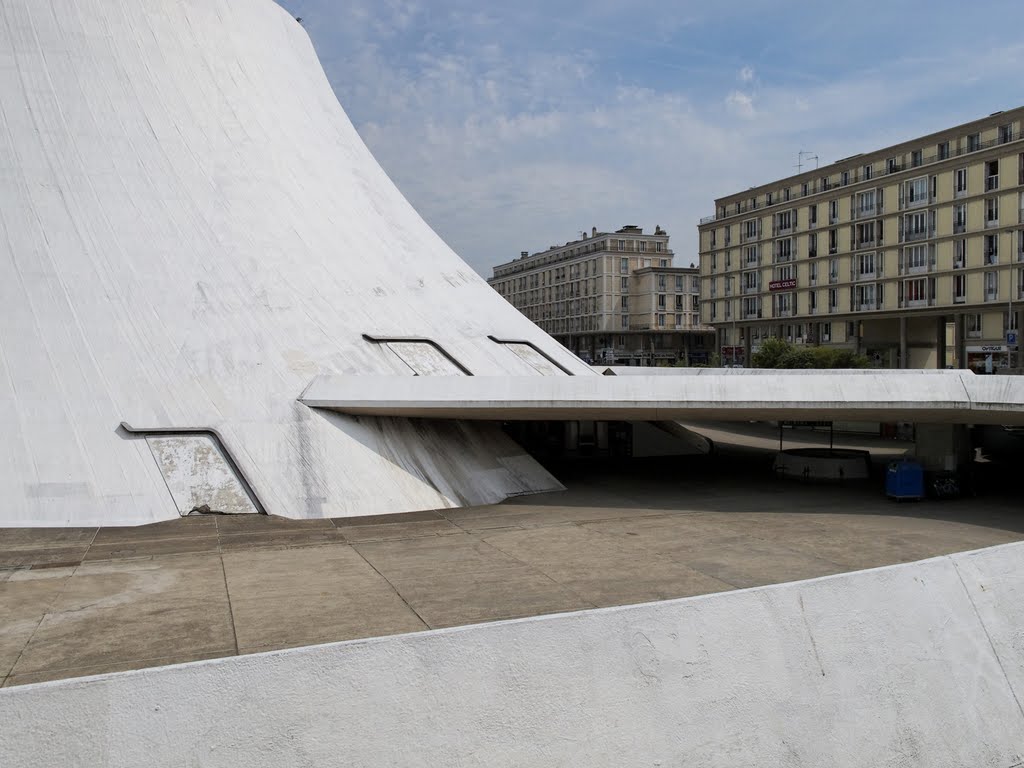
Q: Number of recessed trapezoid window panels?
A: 3